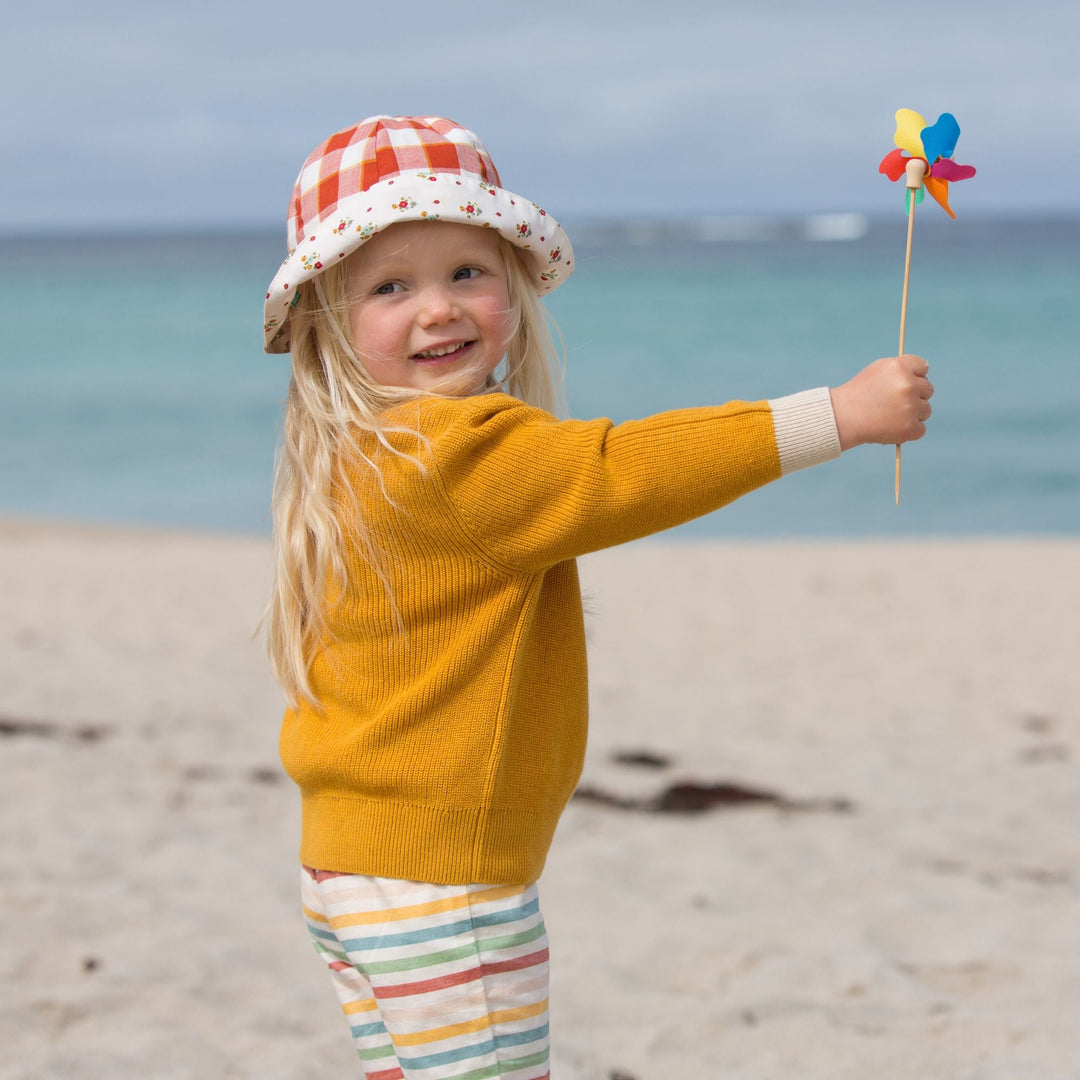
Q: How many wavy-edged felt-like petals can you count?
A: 6